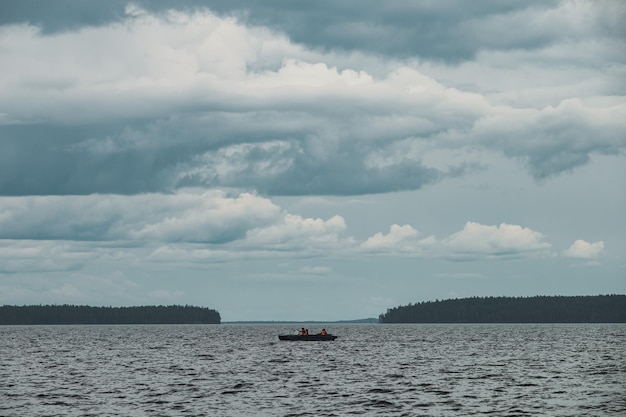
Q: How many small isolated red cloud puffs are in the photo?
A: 0